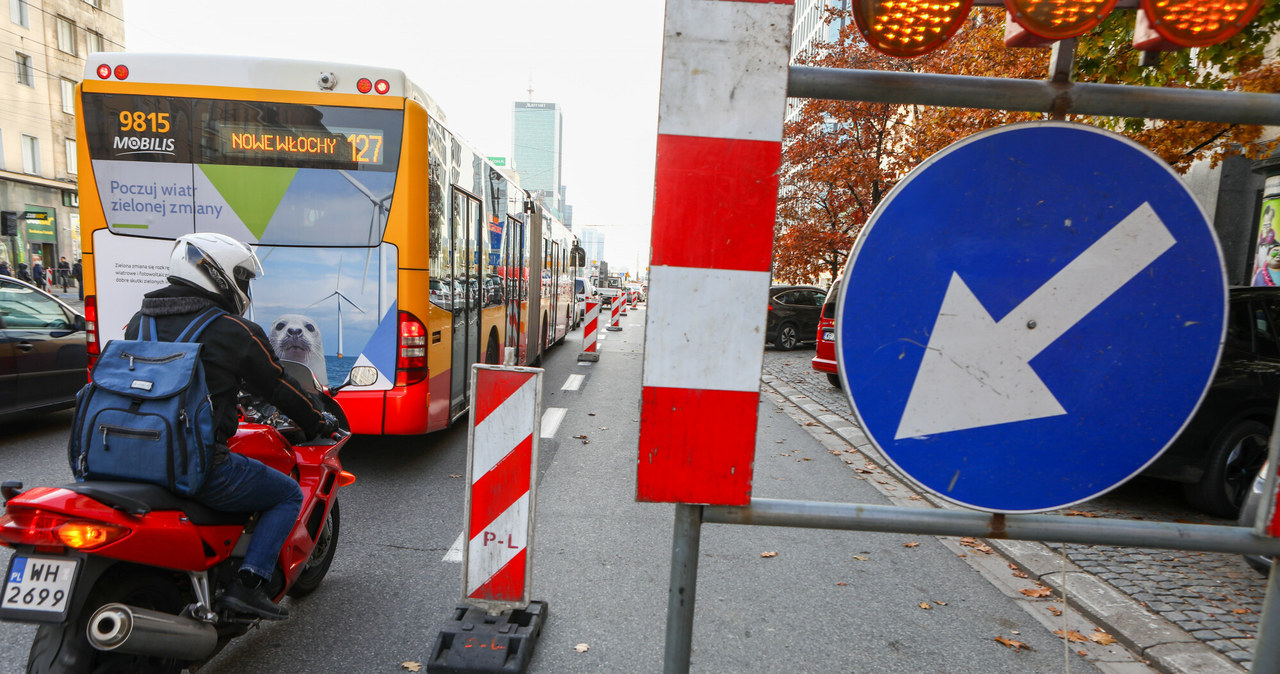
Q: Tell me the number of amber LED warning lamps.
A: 3